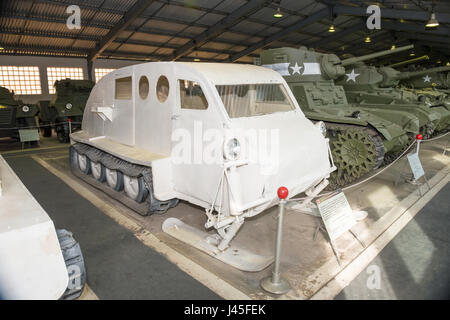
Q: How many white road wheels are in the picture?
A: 4